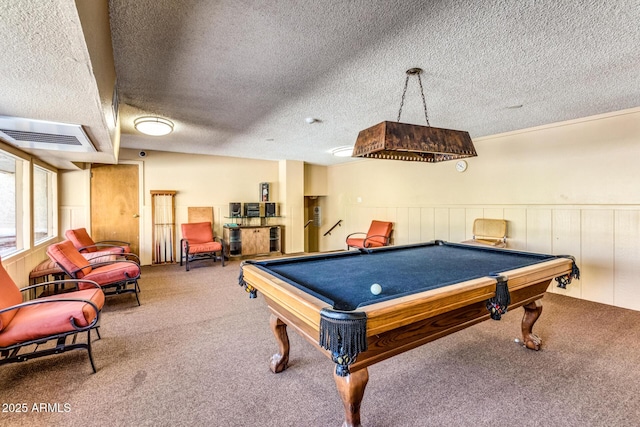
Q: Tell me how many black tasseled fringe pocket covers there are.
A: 4